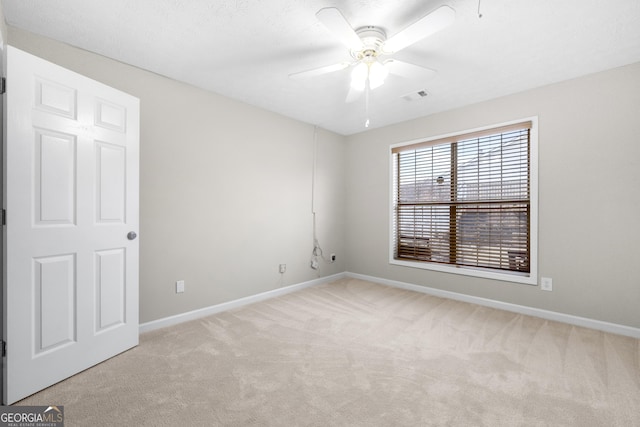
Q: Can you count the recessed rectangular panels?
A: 6